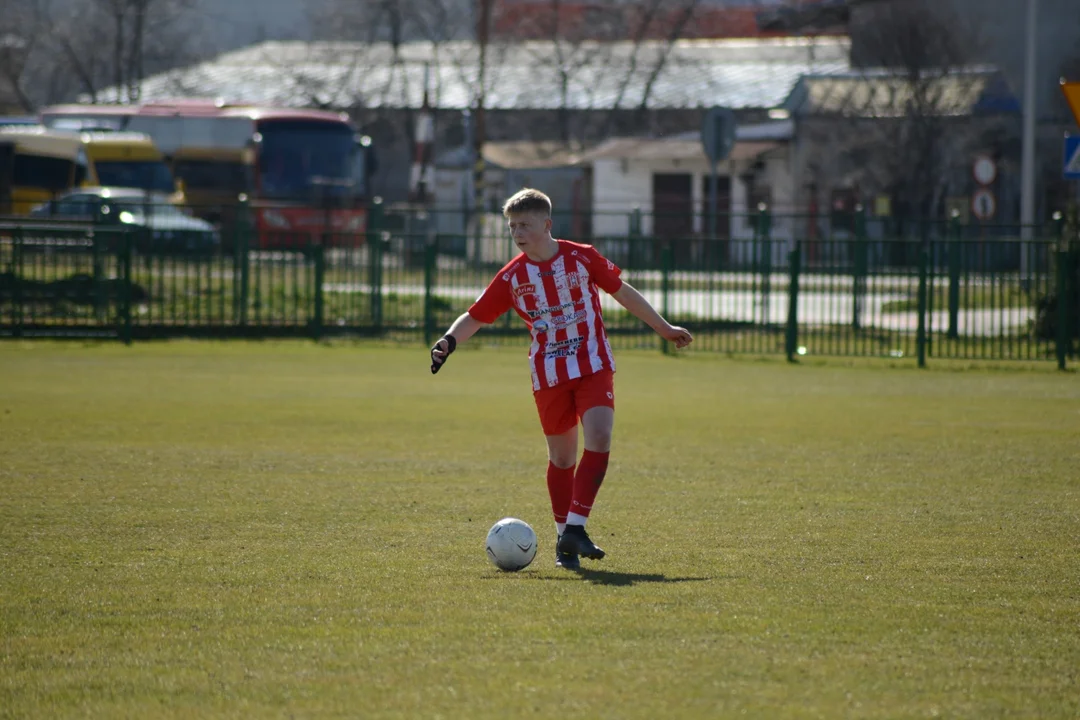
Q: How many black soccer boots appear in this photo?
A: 2